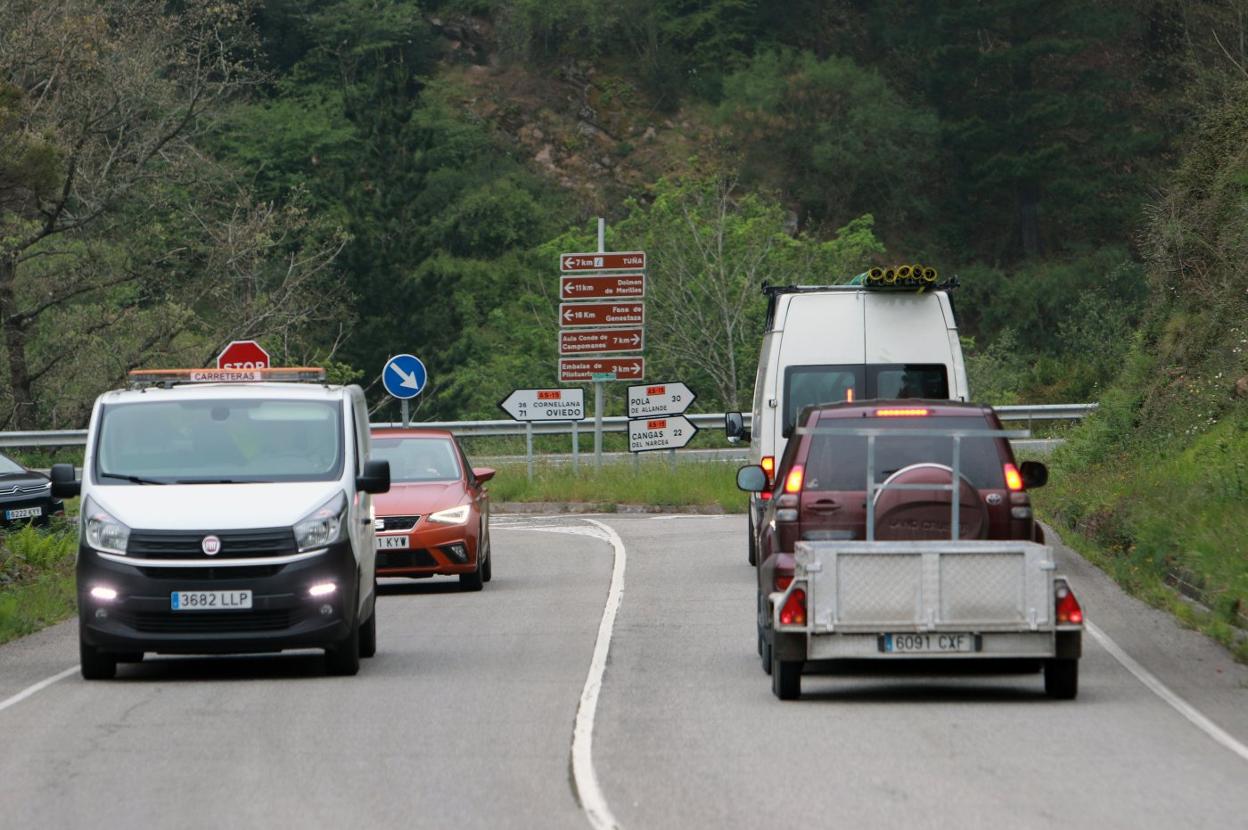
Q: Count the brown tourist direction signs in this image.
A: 5